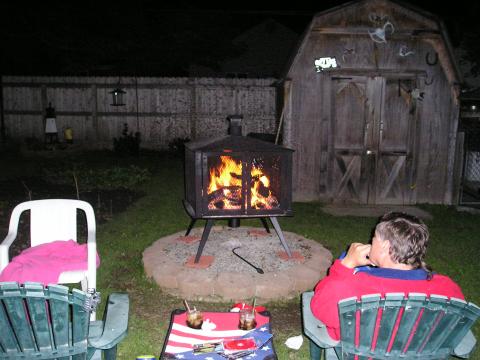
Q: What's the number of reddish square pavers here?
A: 4